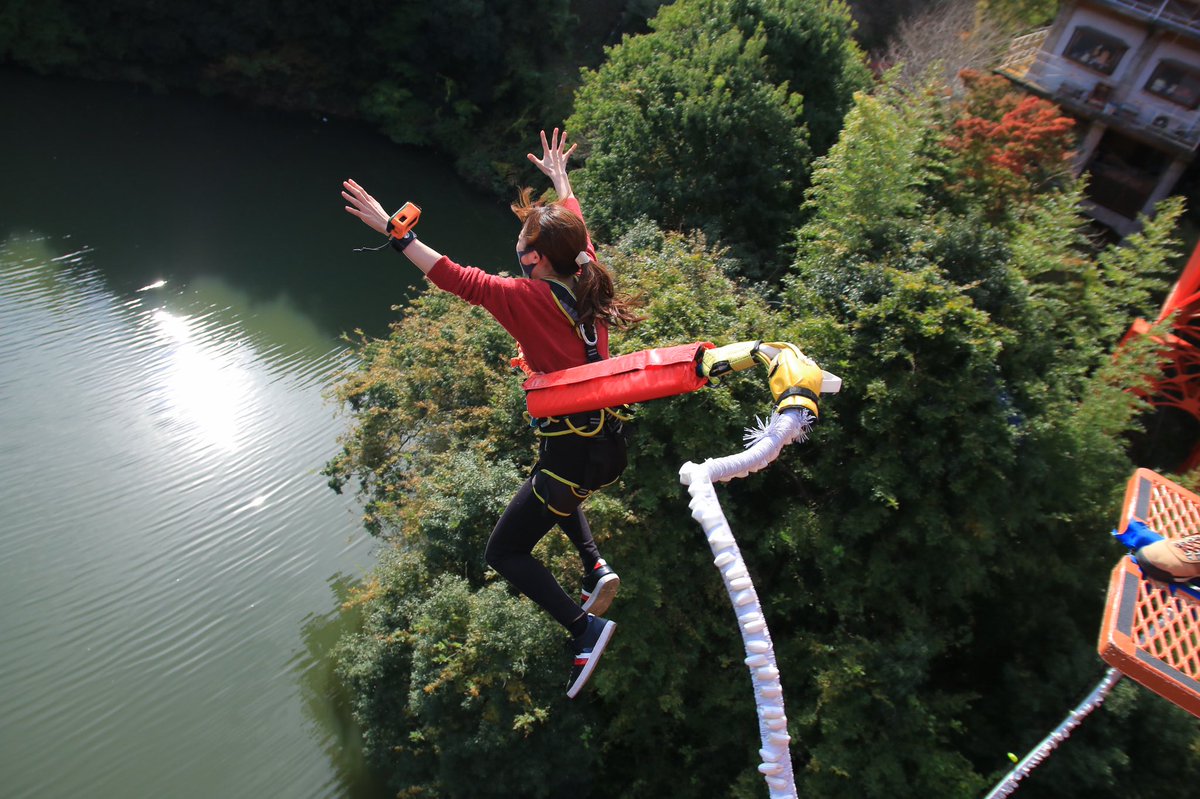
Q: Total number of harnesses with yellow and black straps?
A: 1